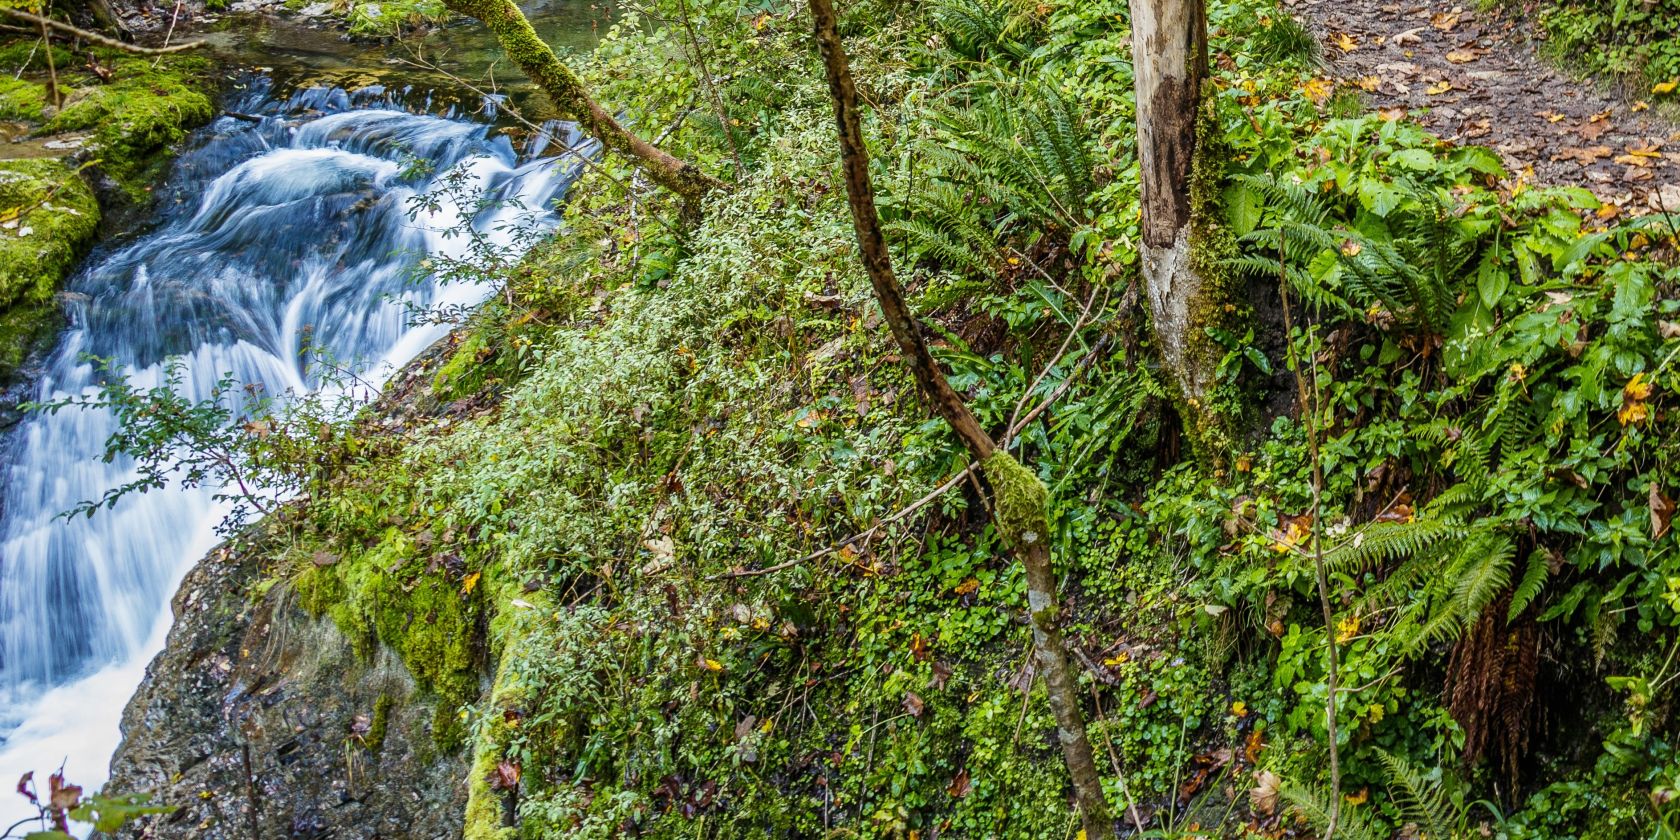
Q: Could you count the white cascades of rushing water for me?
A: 1